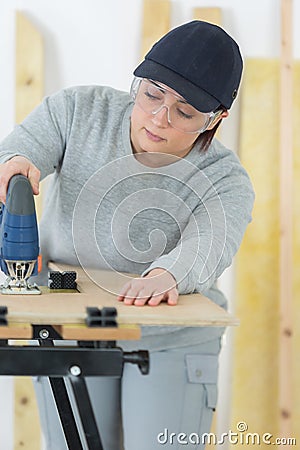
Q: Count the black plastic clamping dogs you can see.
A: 3